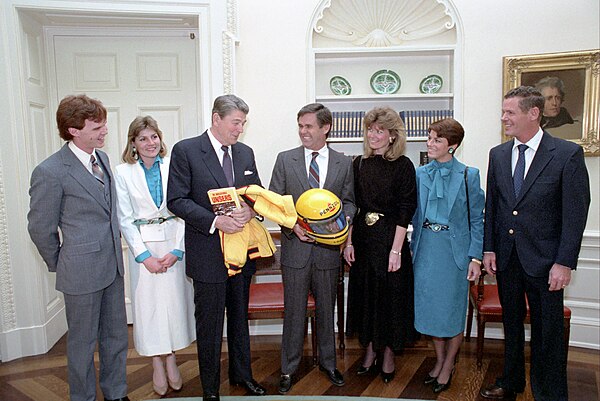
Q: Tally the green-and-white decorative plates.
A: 3